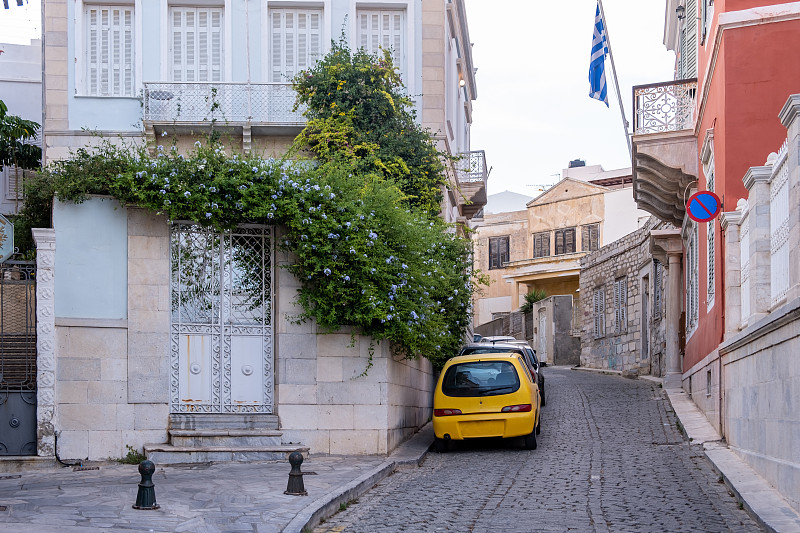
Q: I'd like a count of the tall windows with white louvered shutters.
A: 4